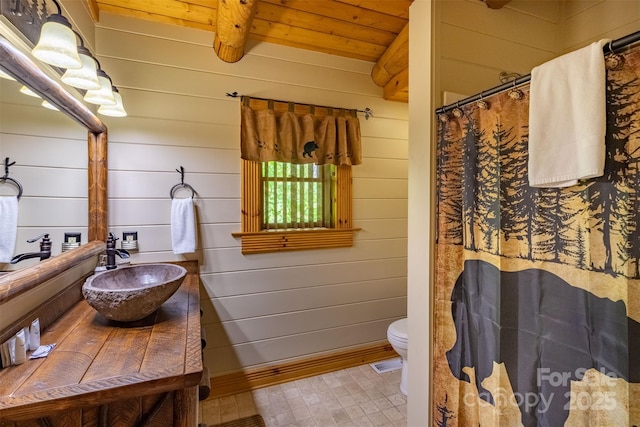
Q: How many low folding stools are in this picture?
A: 0